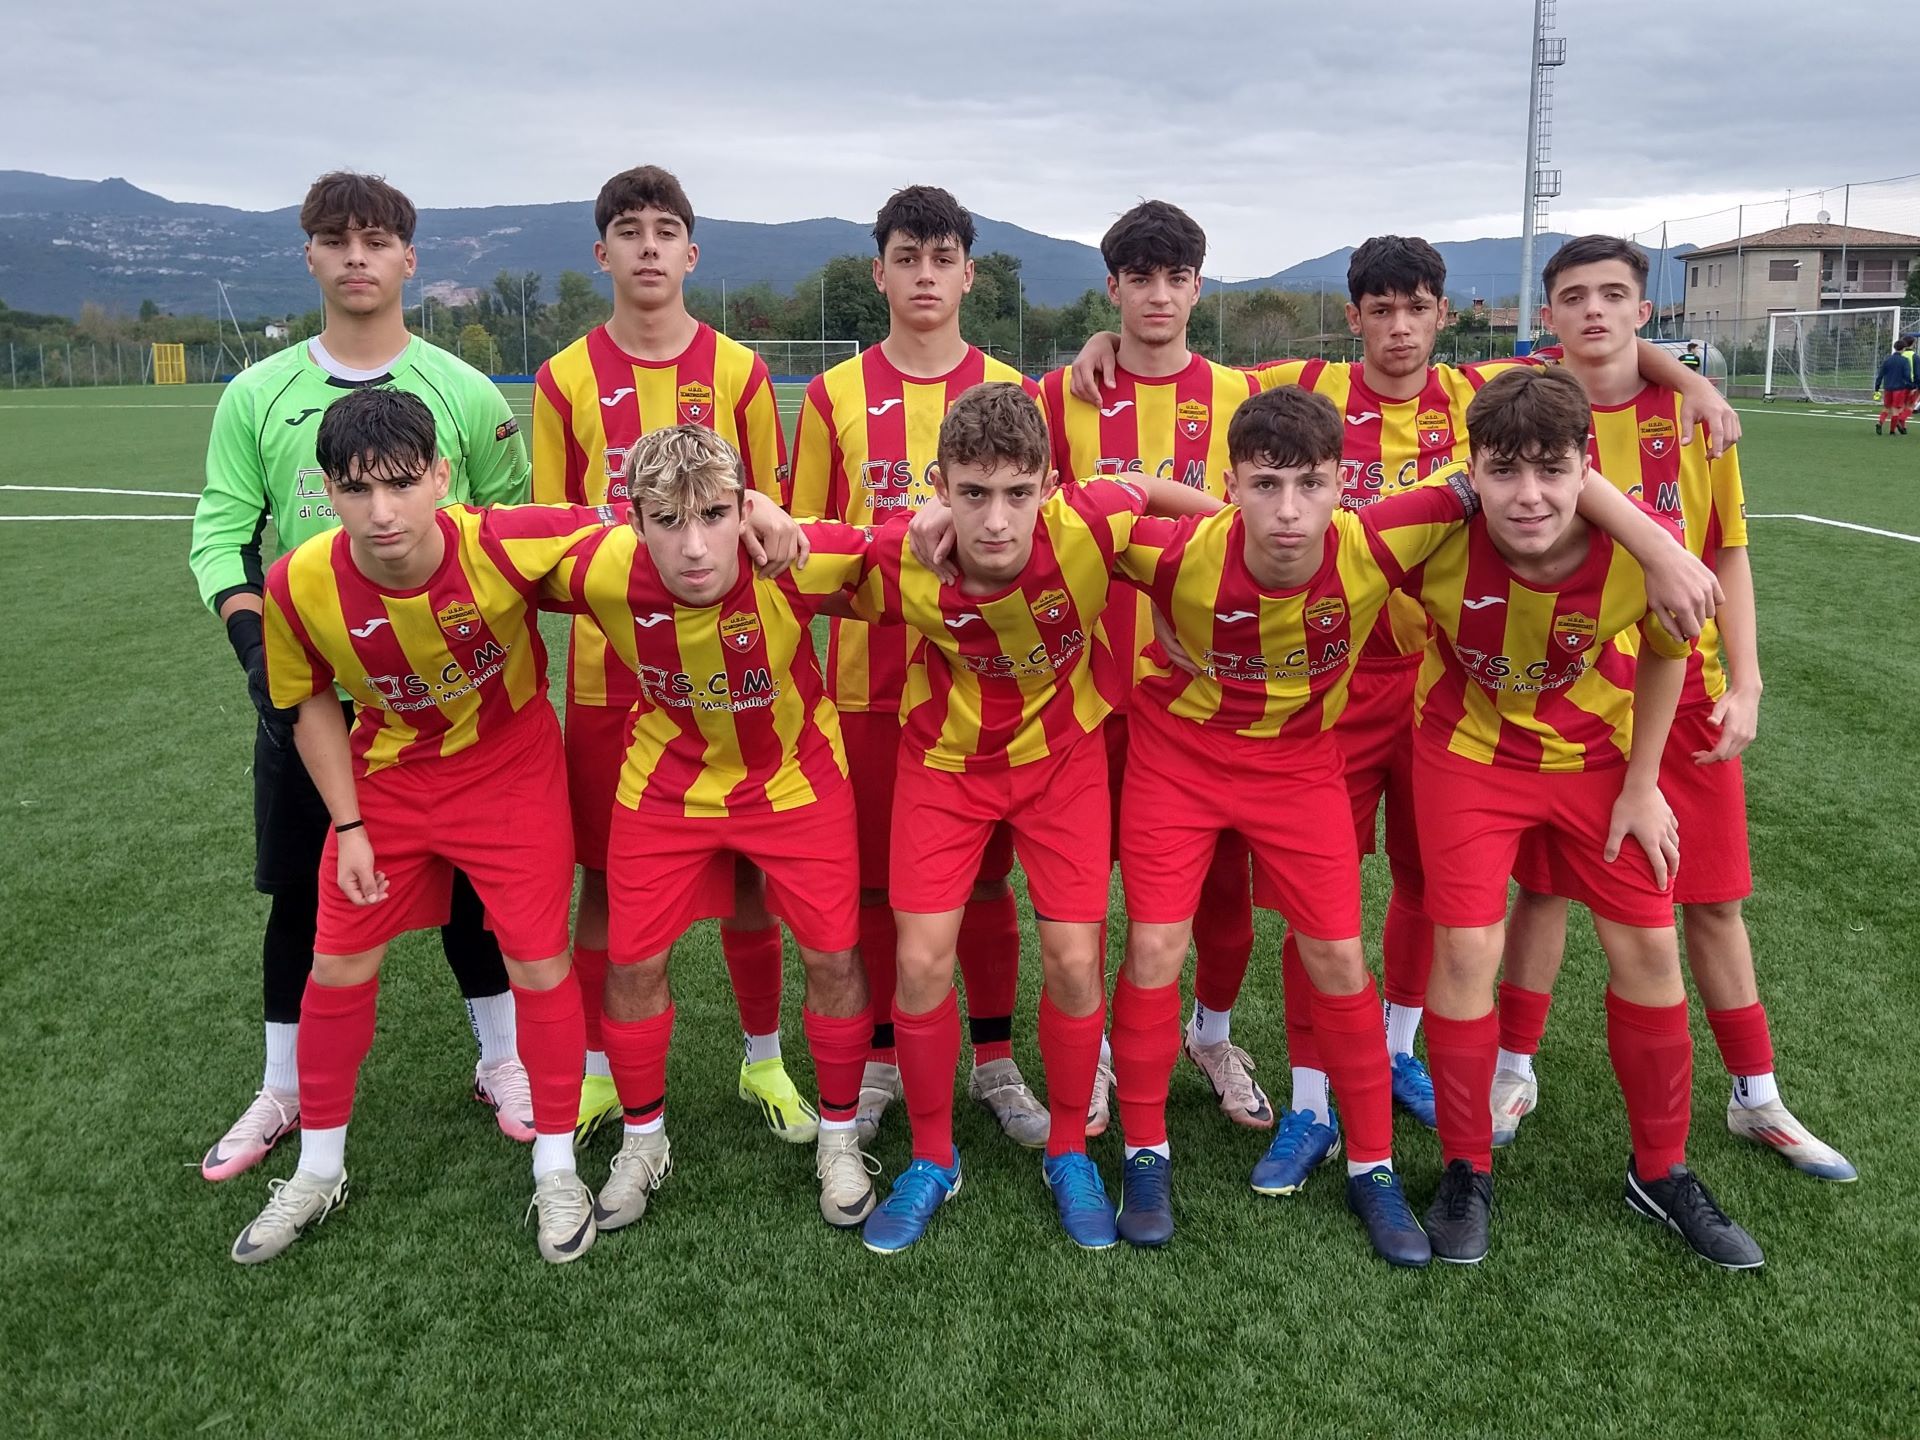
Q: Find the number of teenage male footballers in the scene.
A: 11